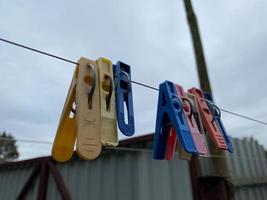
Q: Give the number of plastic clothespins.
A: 8